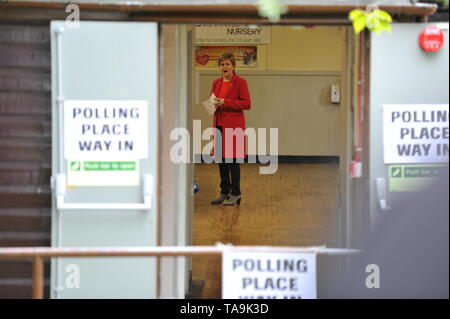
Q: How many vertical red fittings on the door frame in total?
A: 1